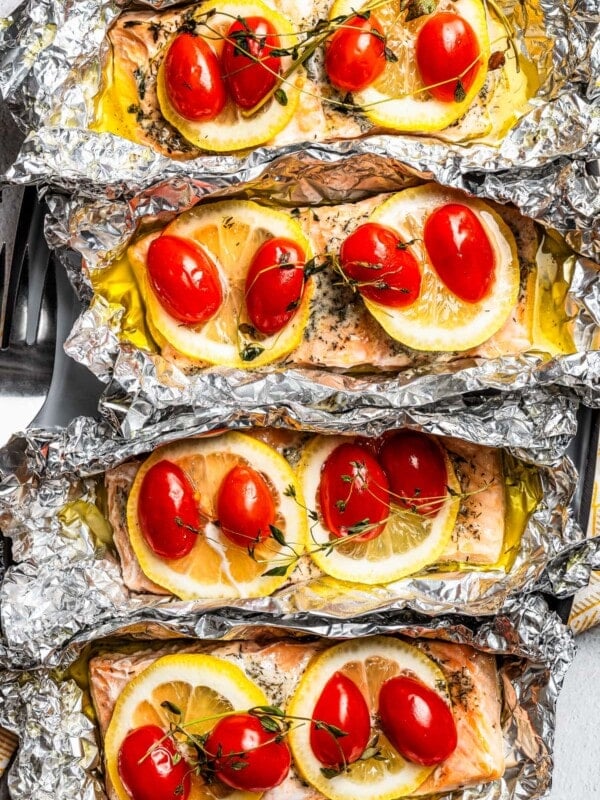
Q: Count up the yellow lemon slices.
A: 8